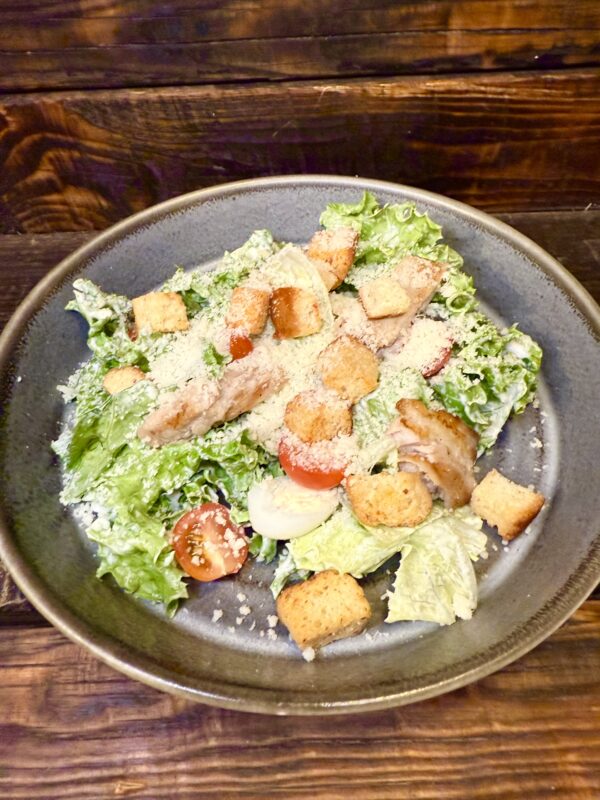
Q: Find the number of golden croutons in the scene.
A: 11